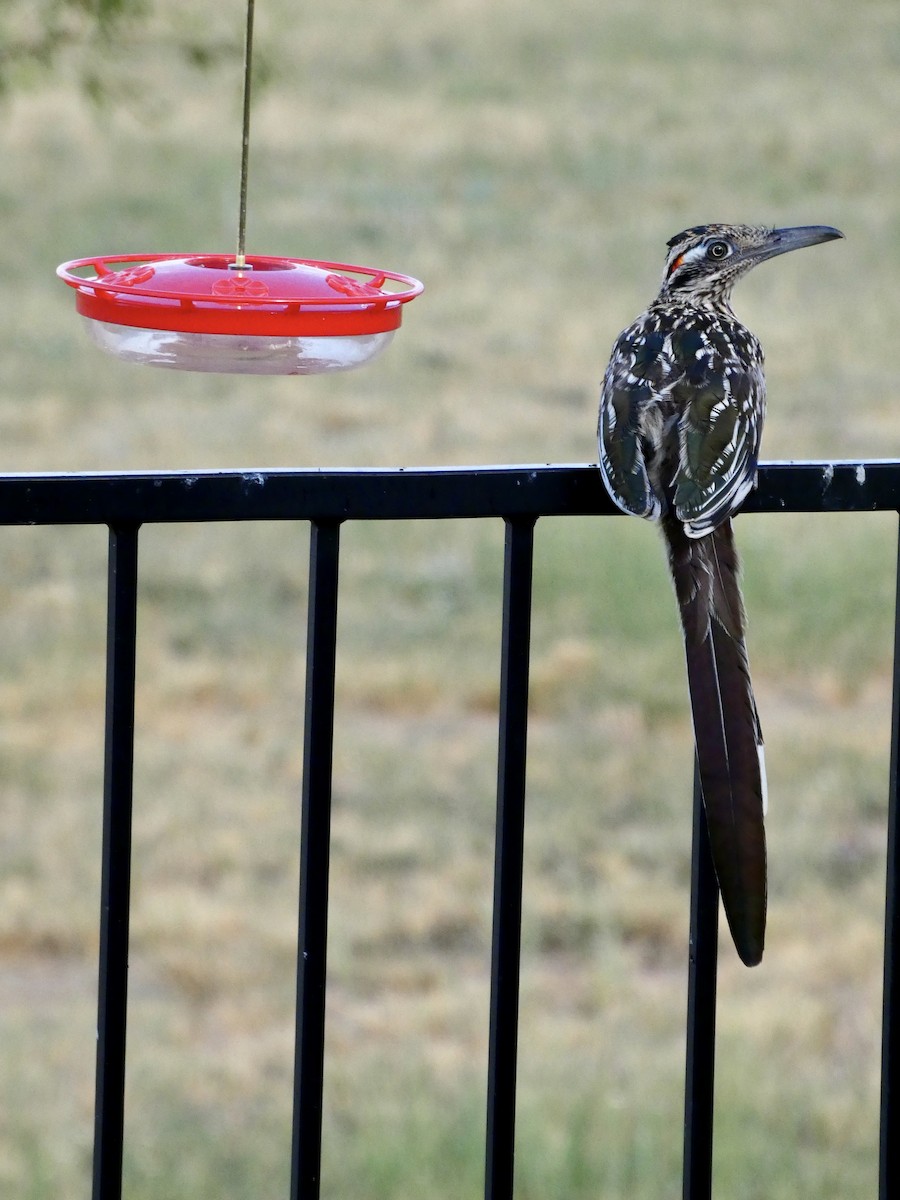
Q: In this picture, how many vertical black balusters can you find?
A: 5